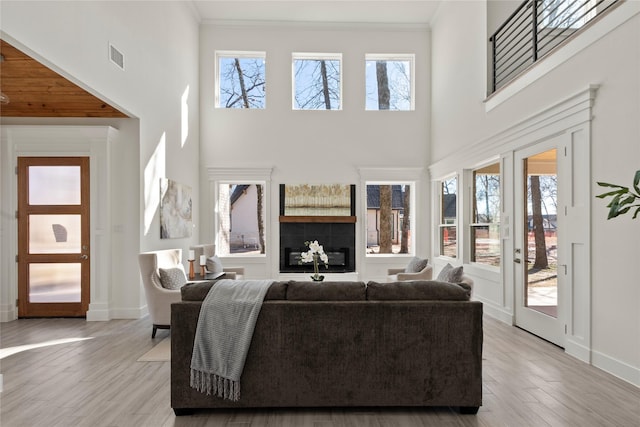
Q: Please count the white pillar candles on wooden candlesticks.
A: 2